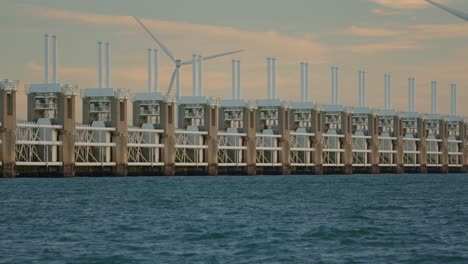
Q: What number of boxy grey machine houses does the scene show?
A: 13